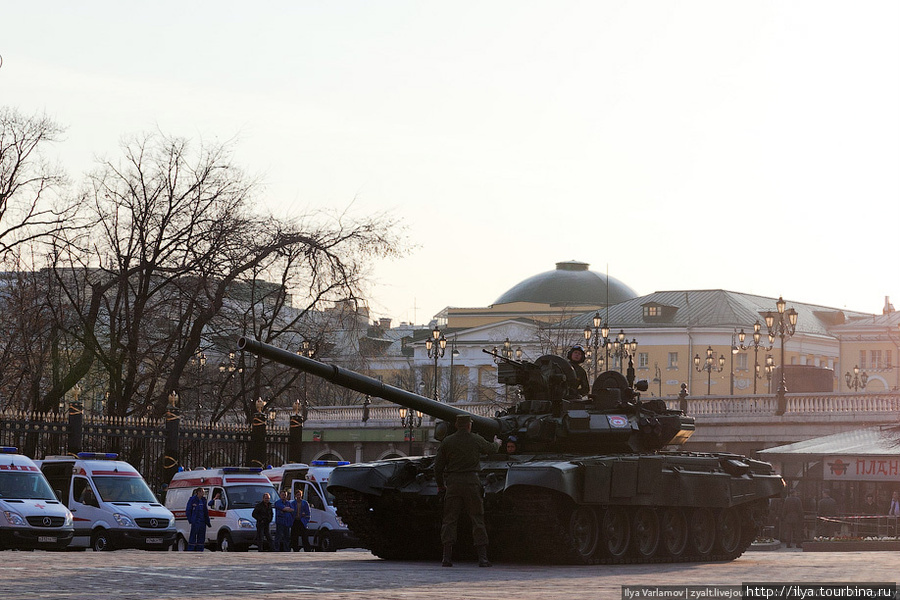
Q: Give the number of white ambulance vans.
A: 4